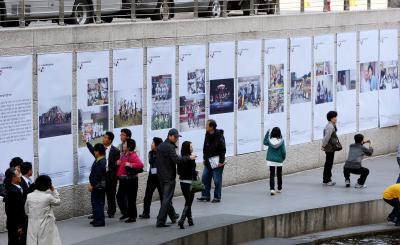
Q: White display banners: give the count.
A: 14